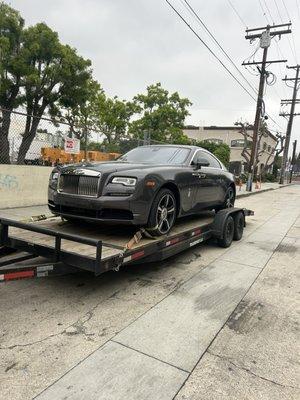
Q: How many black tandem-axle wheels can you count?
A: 2